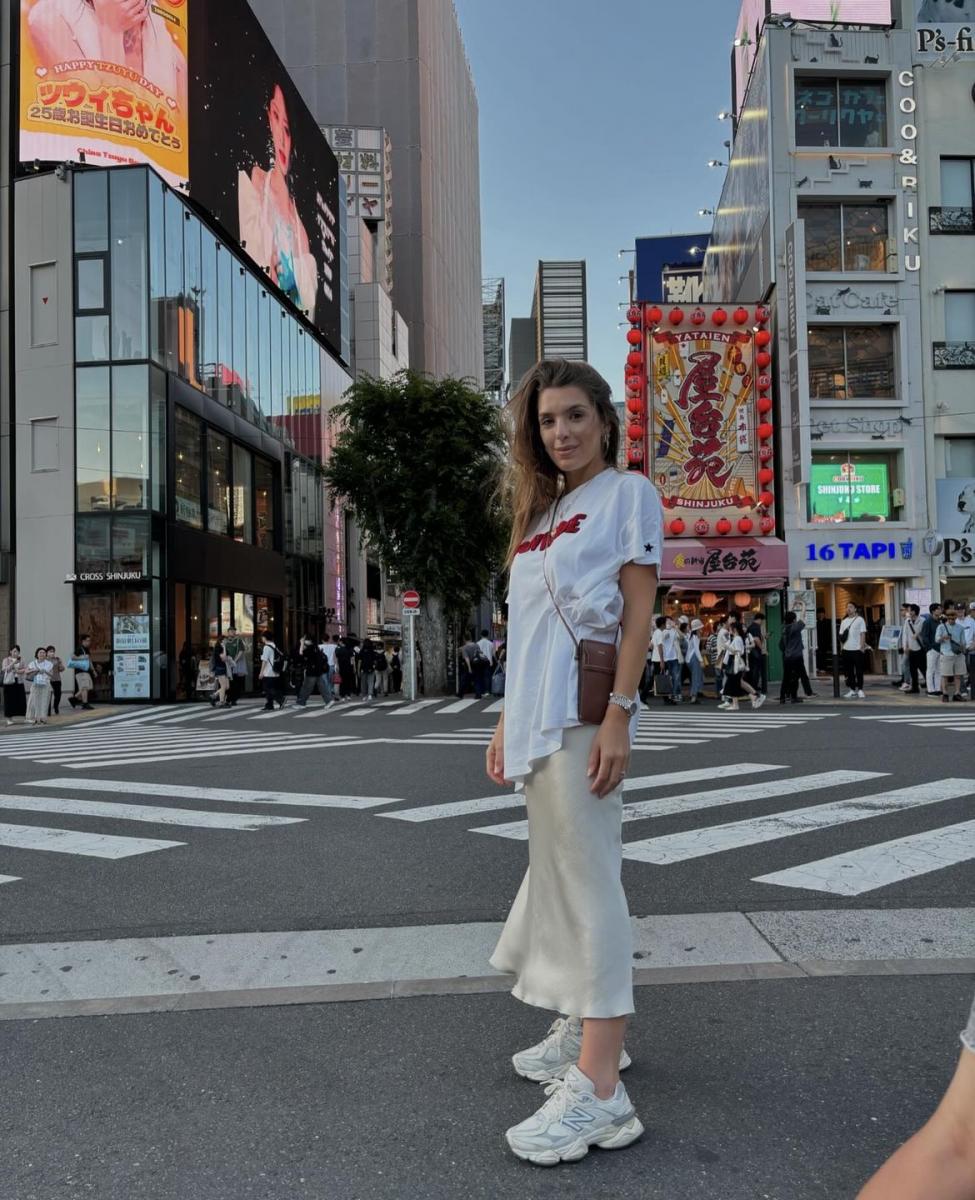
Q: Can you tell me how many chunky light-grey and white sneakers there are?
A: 2